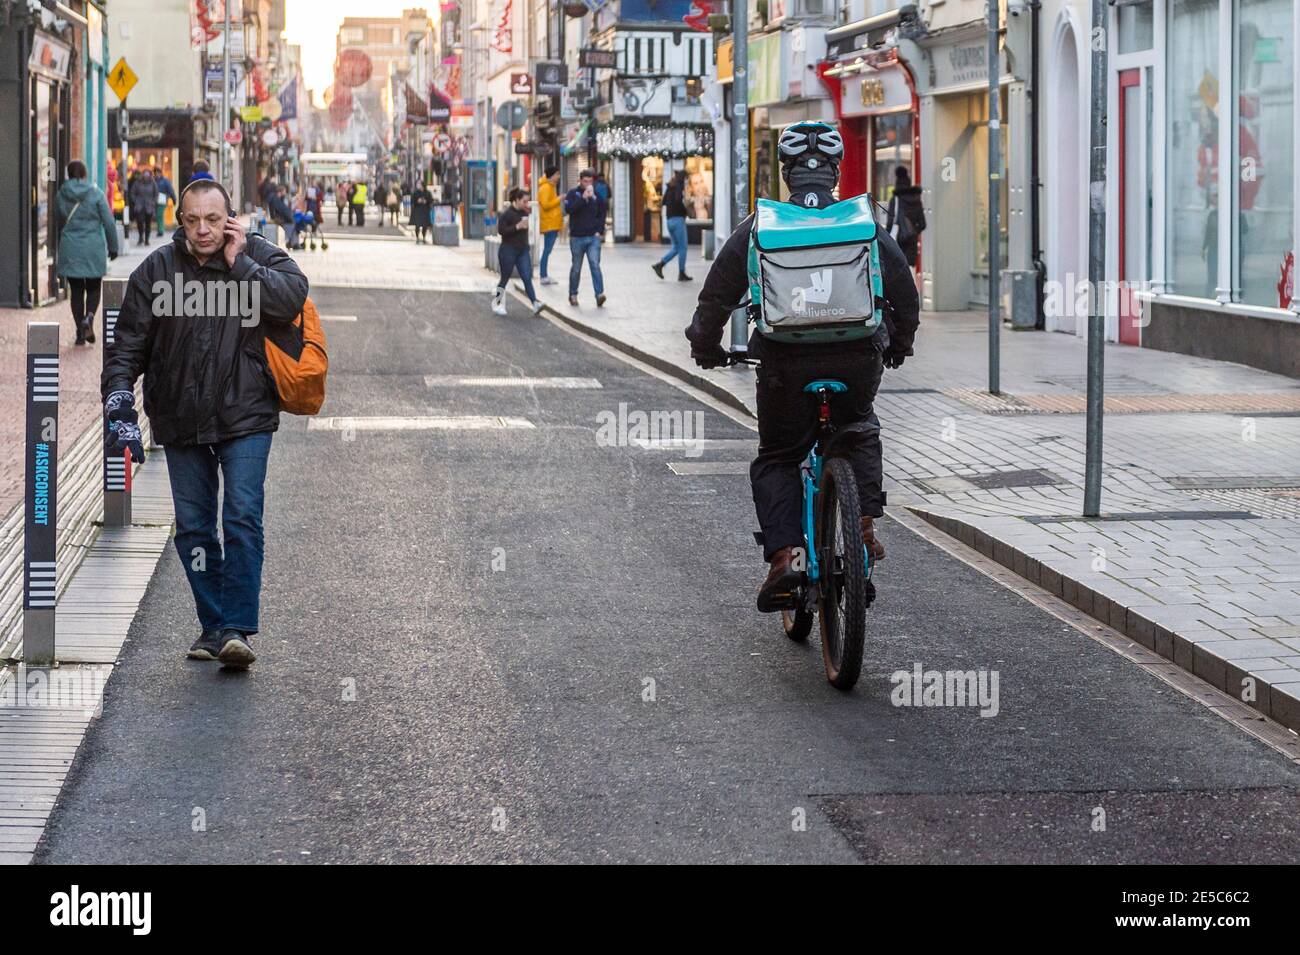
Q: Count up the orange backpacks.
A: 1